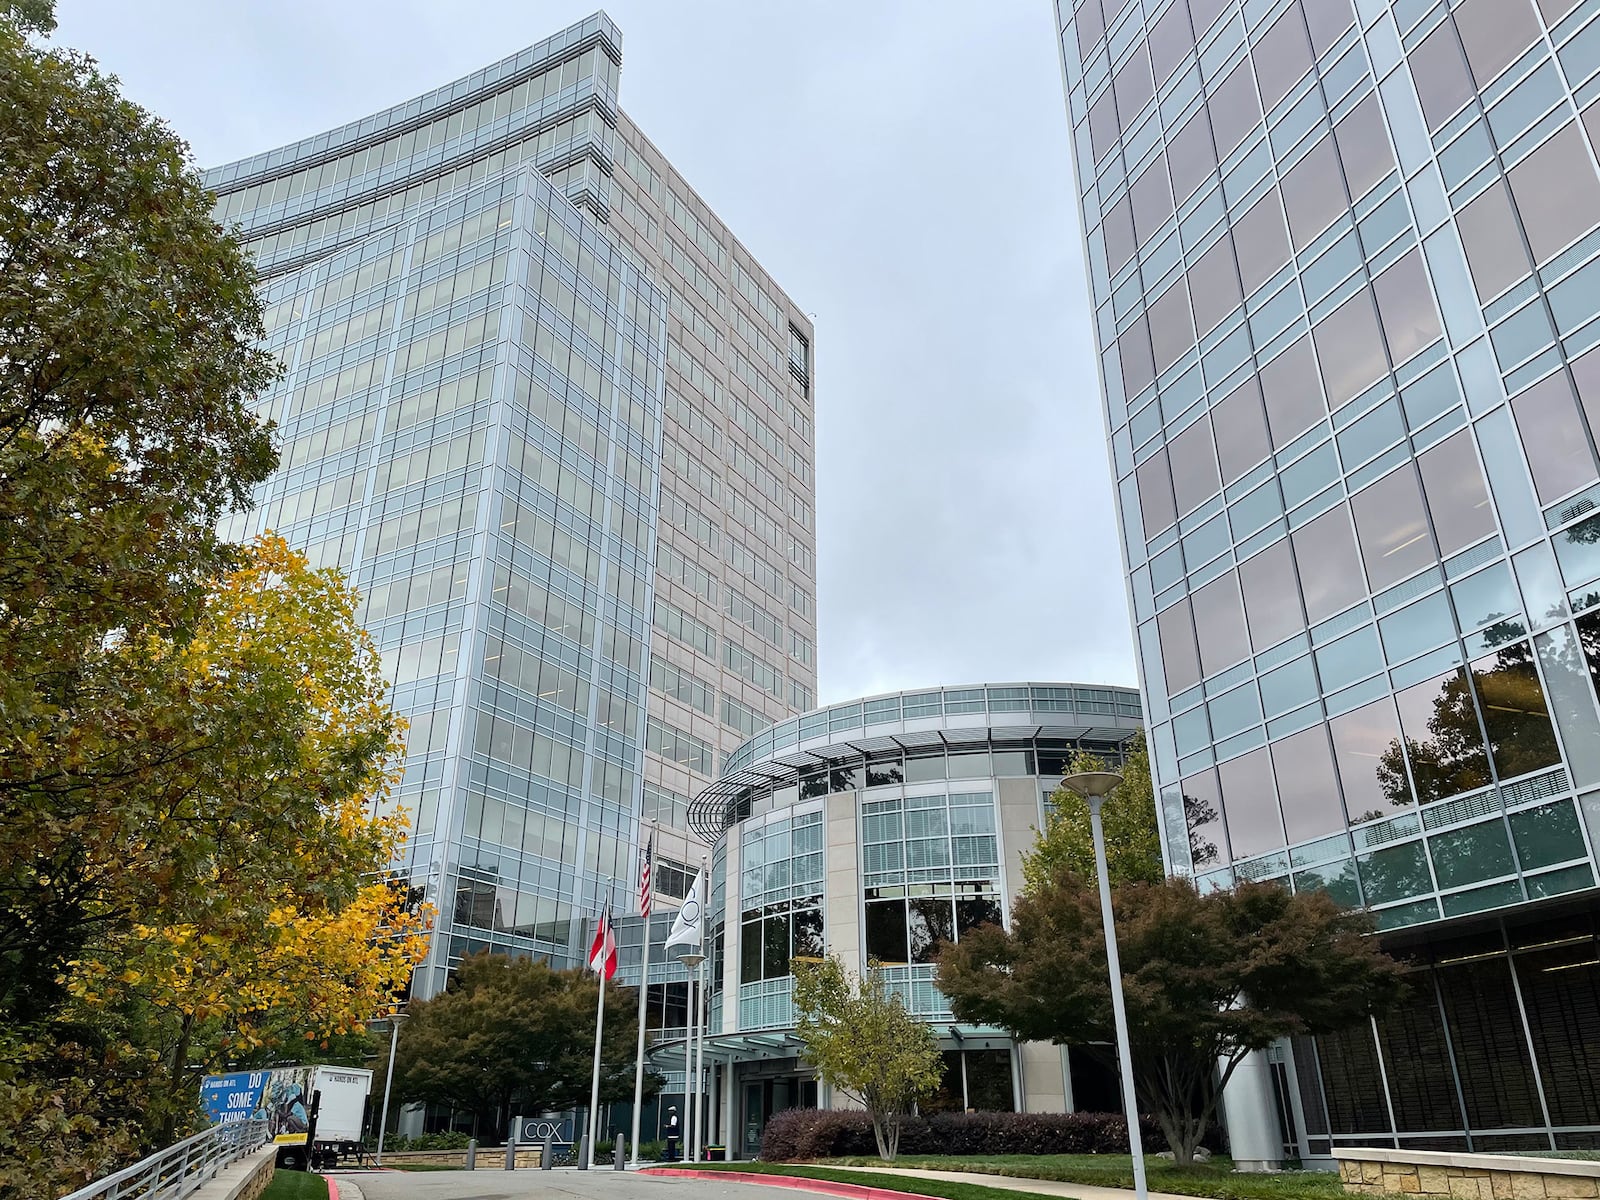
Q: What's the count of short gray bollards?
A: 5